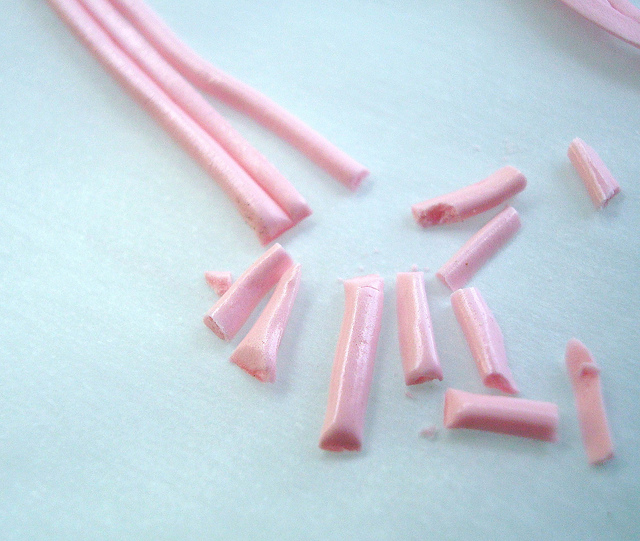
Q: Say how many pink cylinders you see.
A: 13